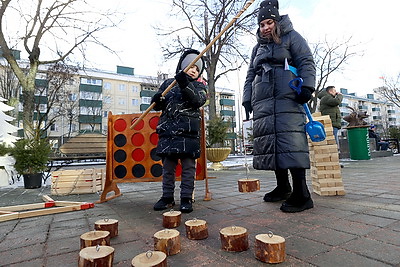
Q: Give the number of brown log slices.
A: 10